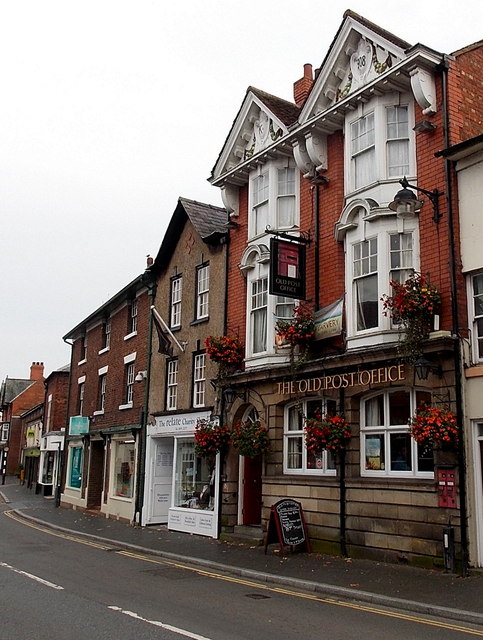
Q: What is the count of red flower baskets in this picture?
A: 7